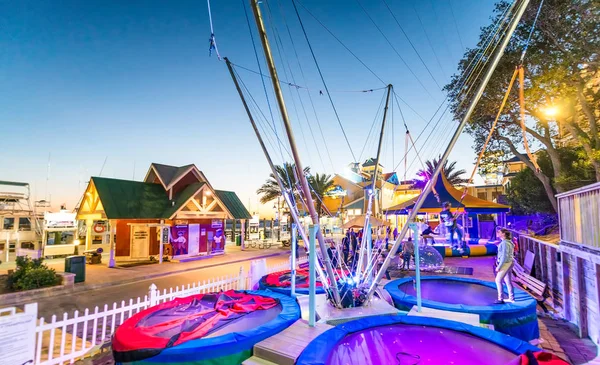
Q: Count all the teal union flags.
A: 0